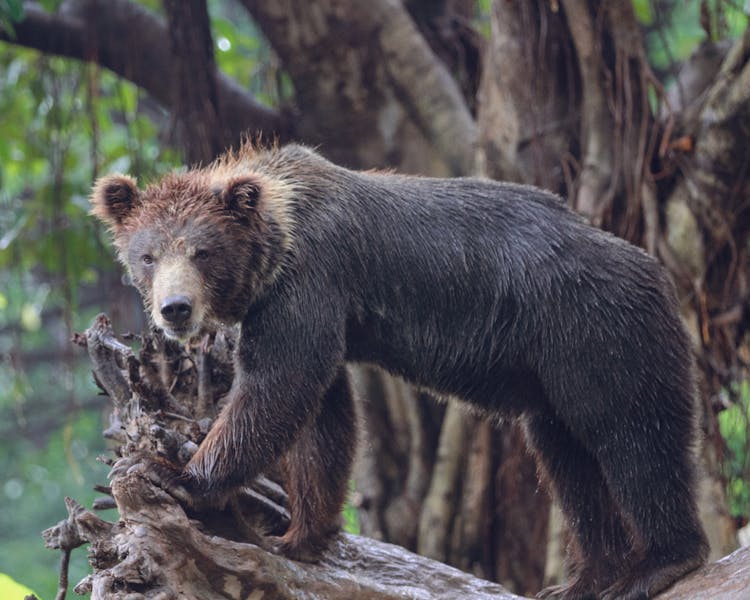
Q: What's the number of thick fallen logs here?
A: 1